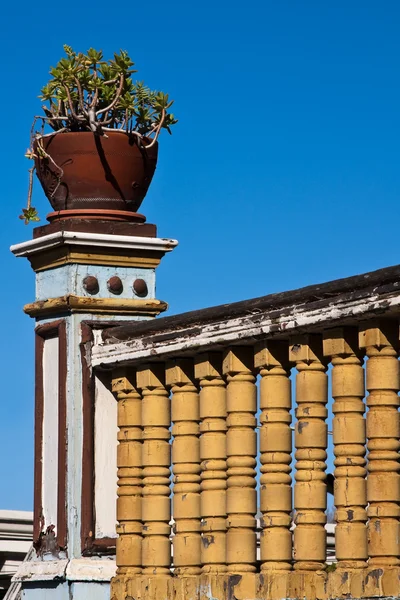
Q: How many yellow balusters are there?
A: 9